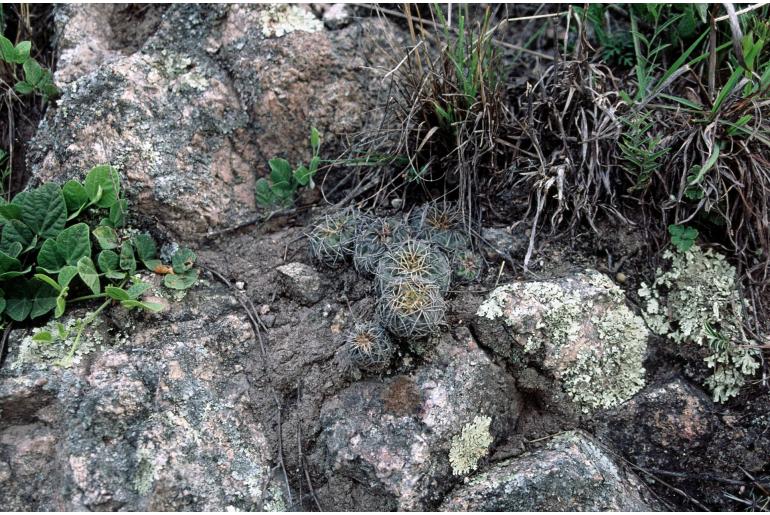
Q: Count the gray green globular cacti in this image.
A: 7